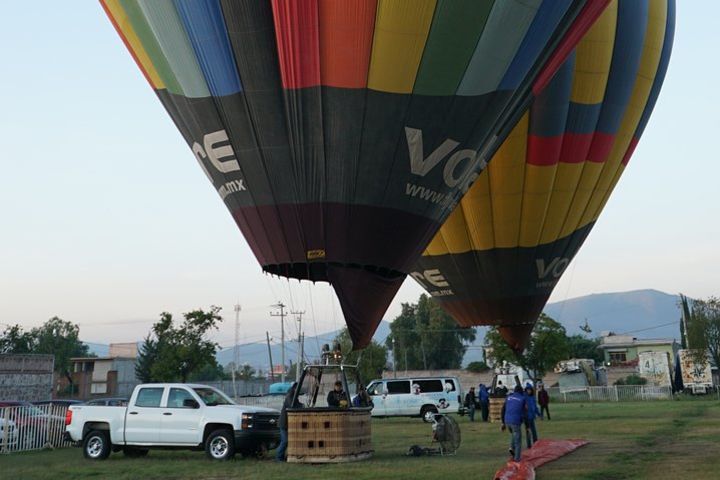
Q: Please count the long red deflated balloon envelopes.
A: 1